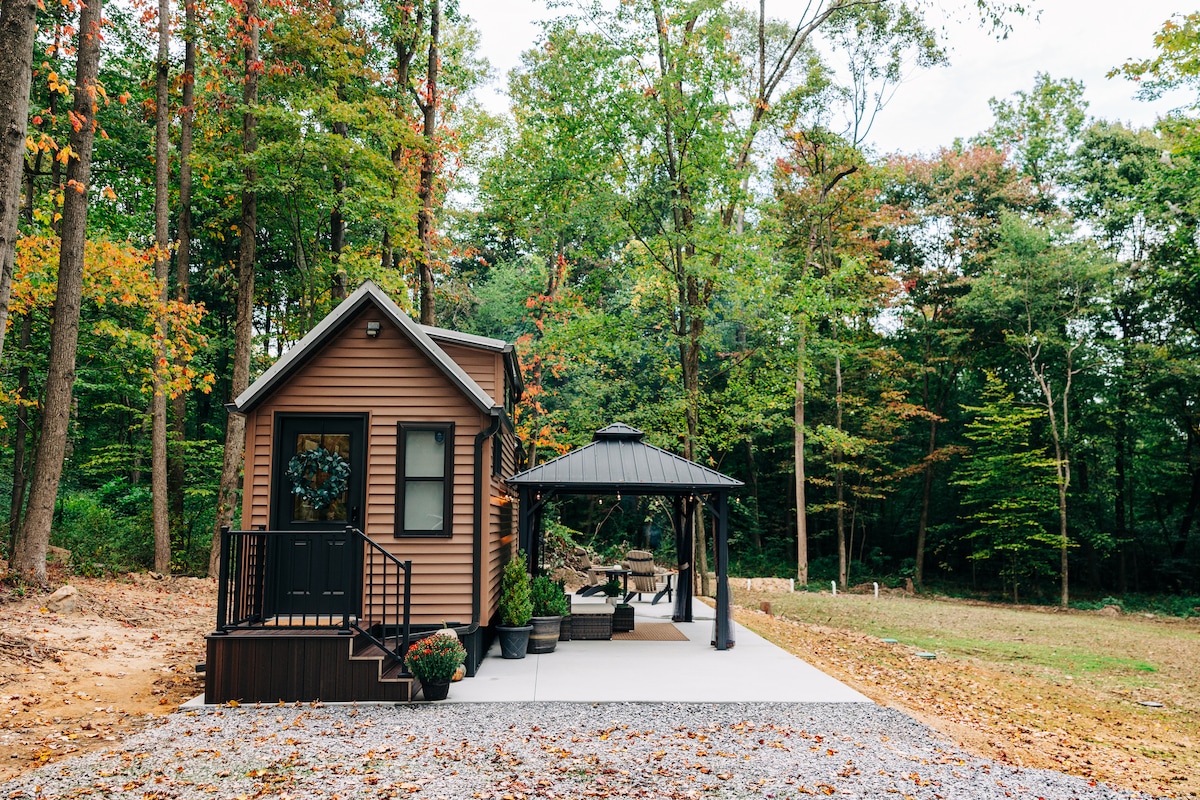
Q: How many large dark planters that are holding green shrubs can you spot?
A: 2